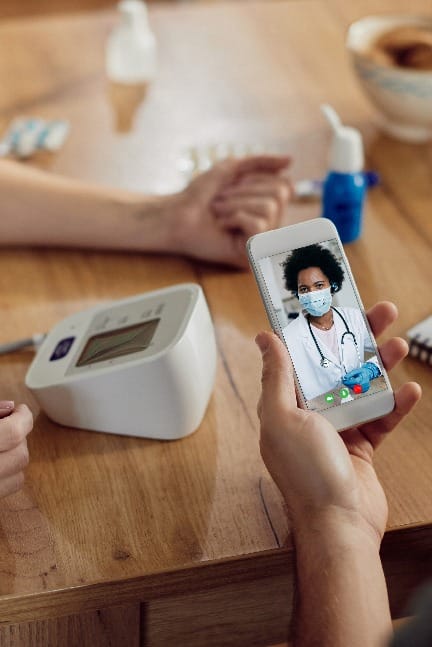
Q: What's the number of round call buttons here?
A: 3